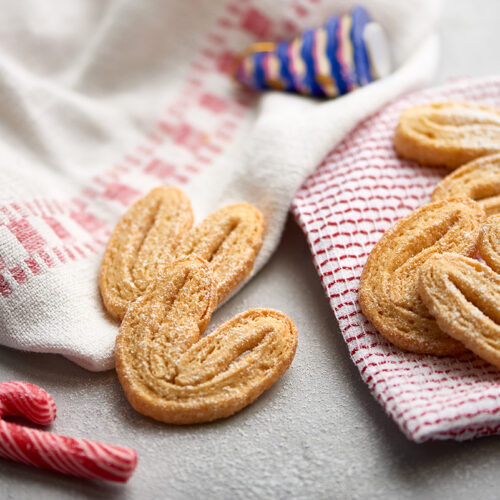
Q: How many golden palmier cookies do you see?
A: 6